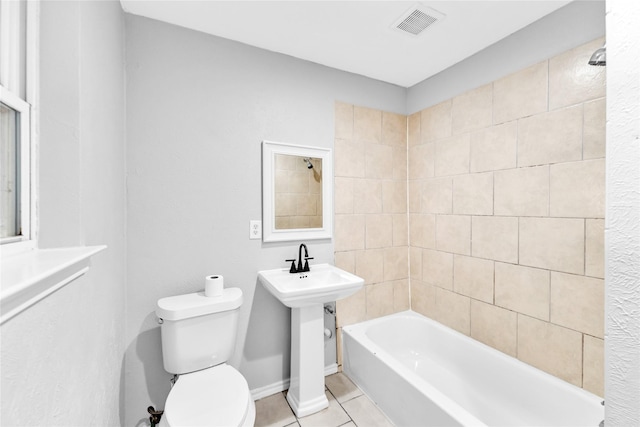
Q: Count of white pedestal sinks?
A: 1